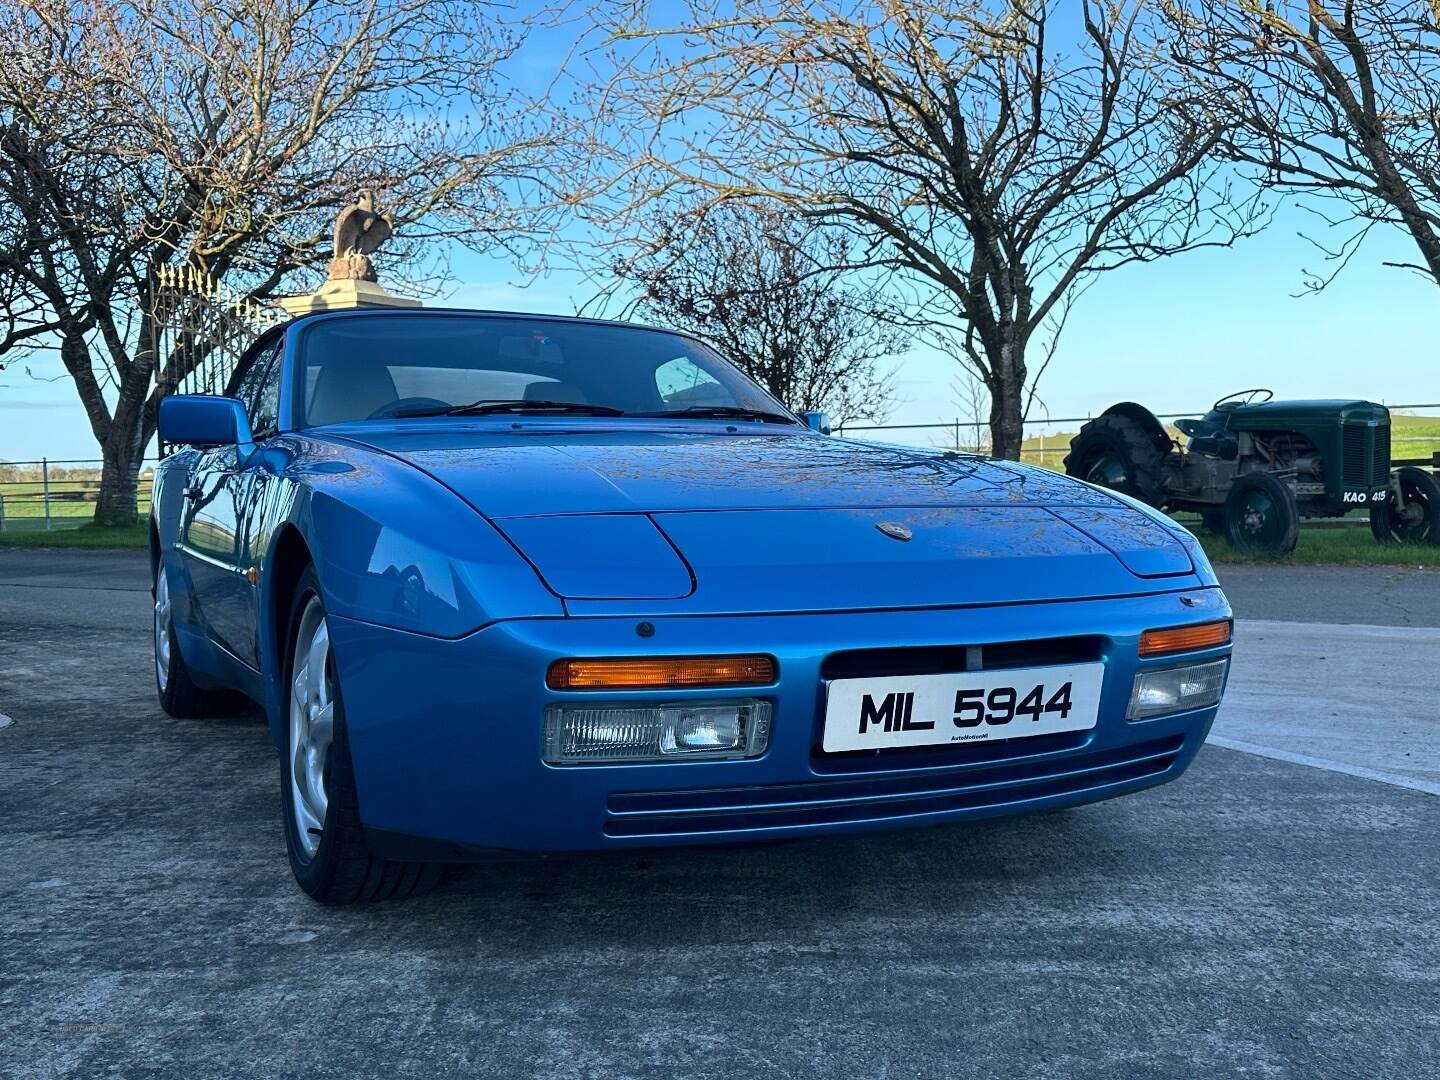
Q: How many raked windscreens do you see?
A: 1